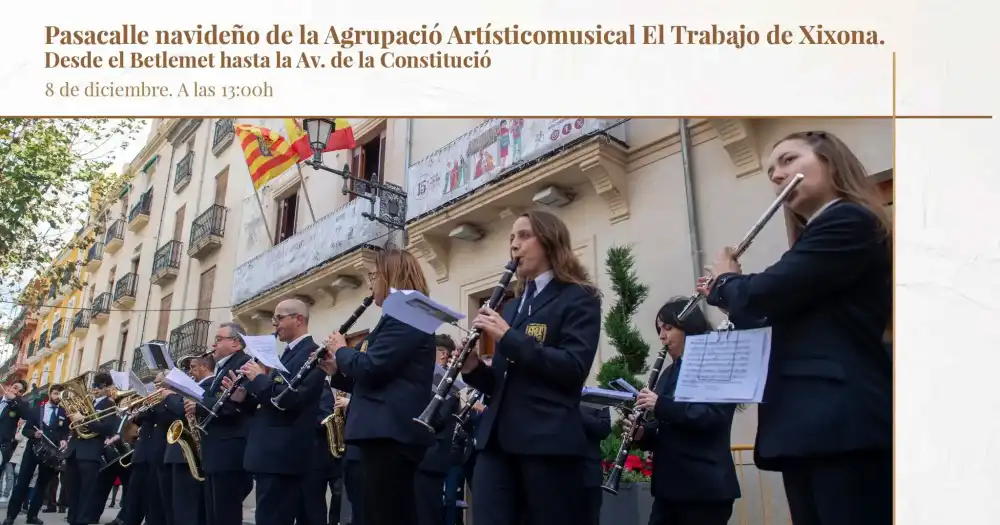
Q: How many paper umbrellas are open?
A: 0